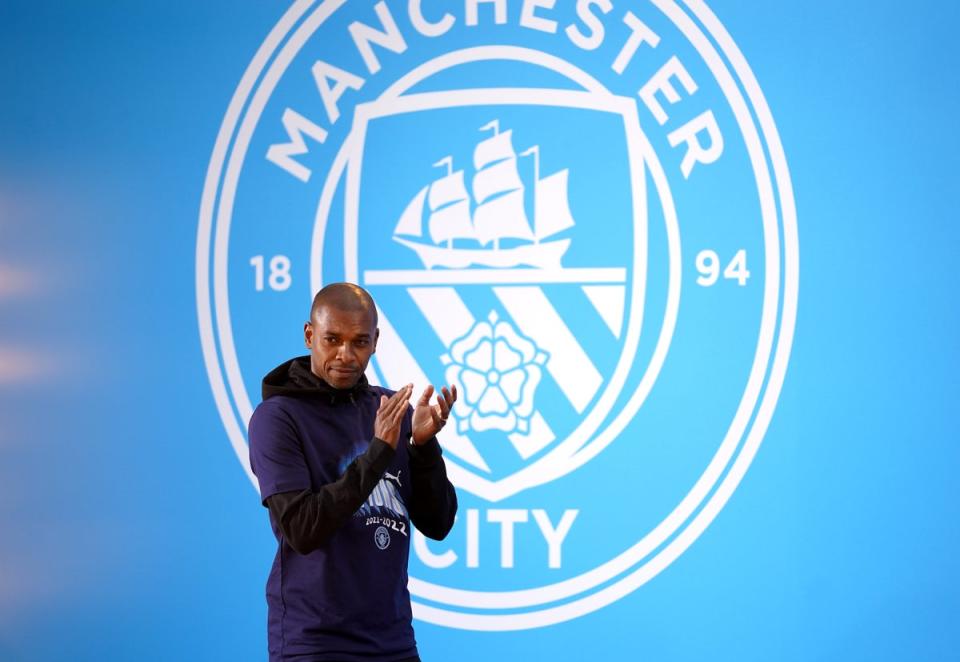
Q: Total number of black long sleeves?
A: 2